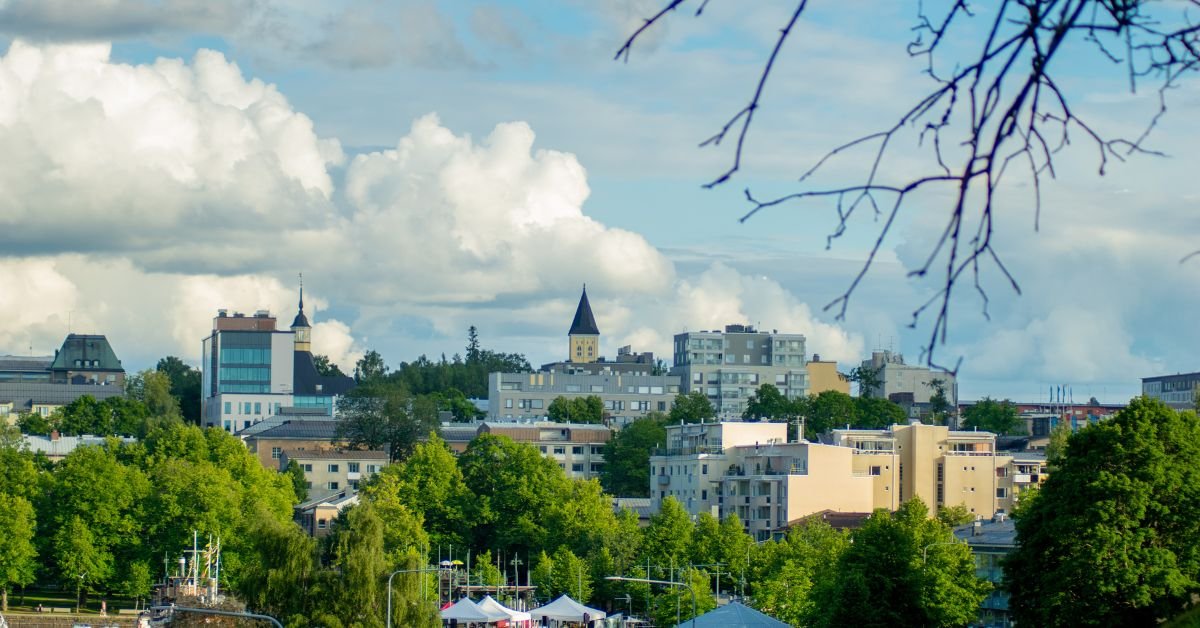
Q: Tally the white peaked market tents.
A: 3